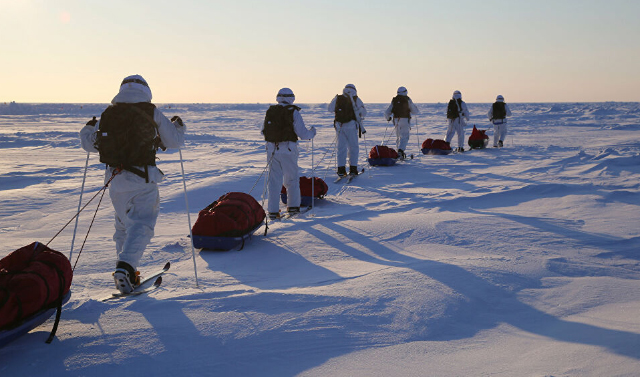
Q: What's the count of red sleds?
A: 6